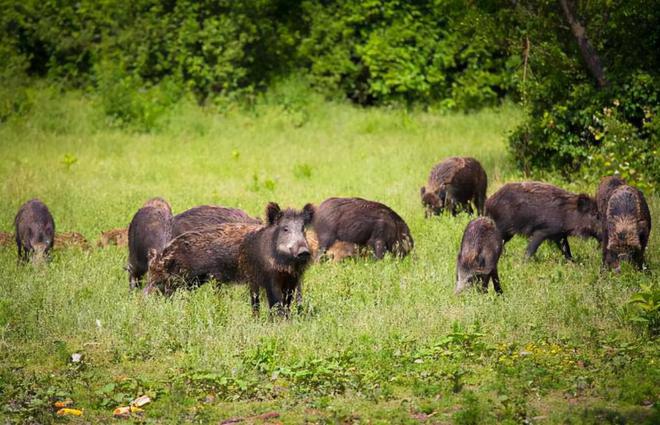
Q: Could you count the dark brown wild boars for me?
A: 11